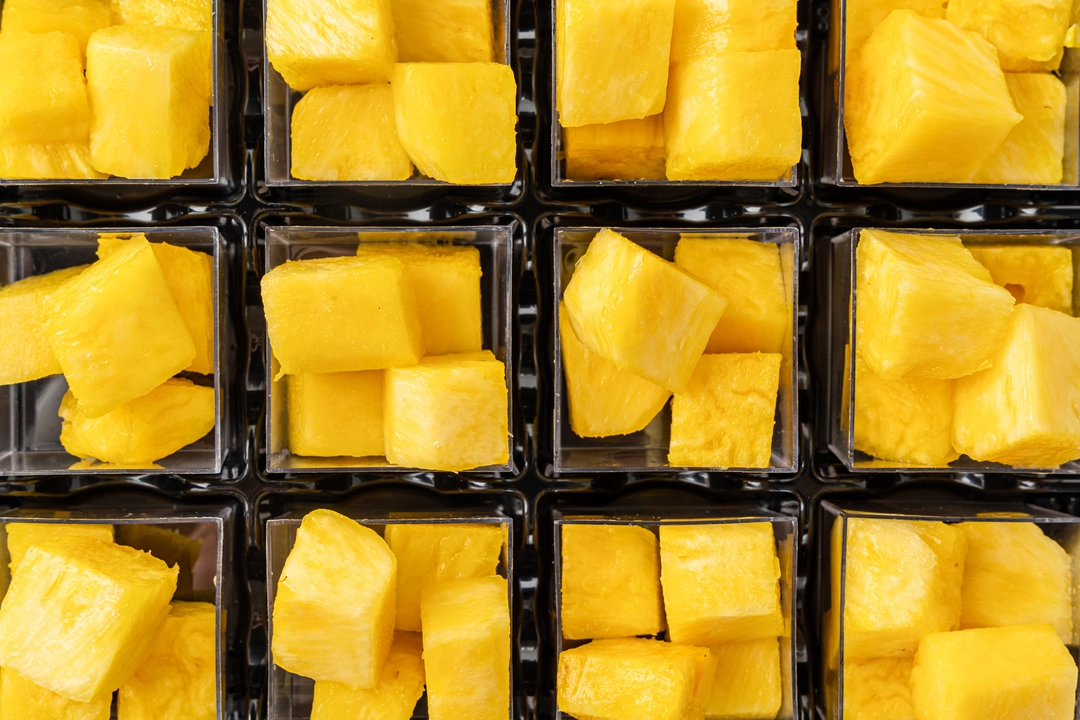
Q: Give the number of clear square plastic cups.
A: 12